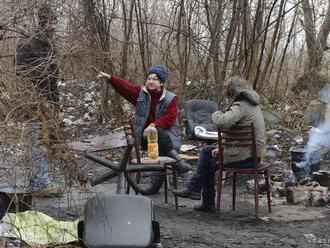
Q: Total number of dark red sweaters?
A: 1